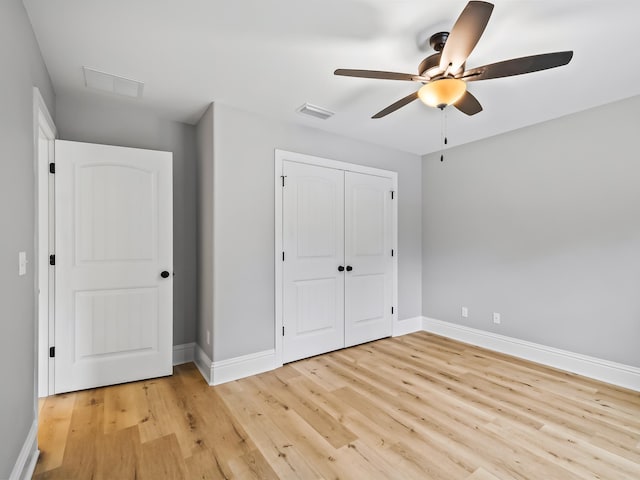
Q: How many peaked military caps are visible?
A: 0